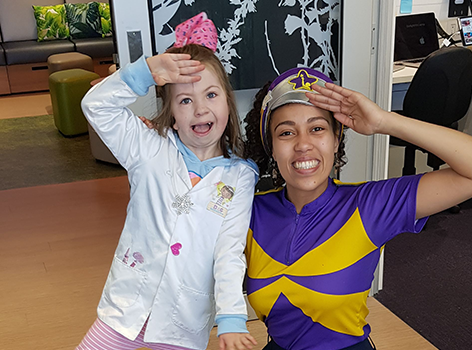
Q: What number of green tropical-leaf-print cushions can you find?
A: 3